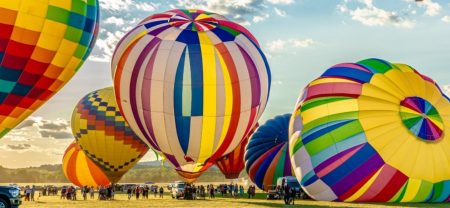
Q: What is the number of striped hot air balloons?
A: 4